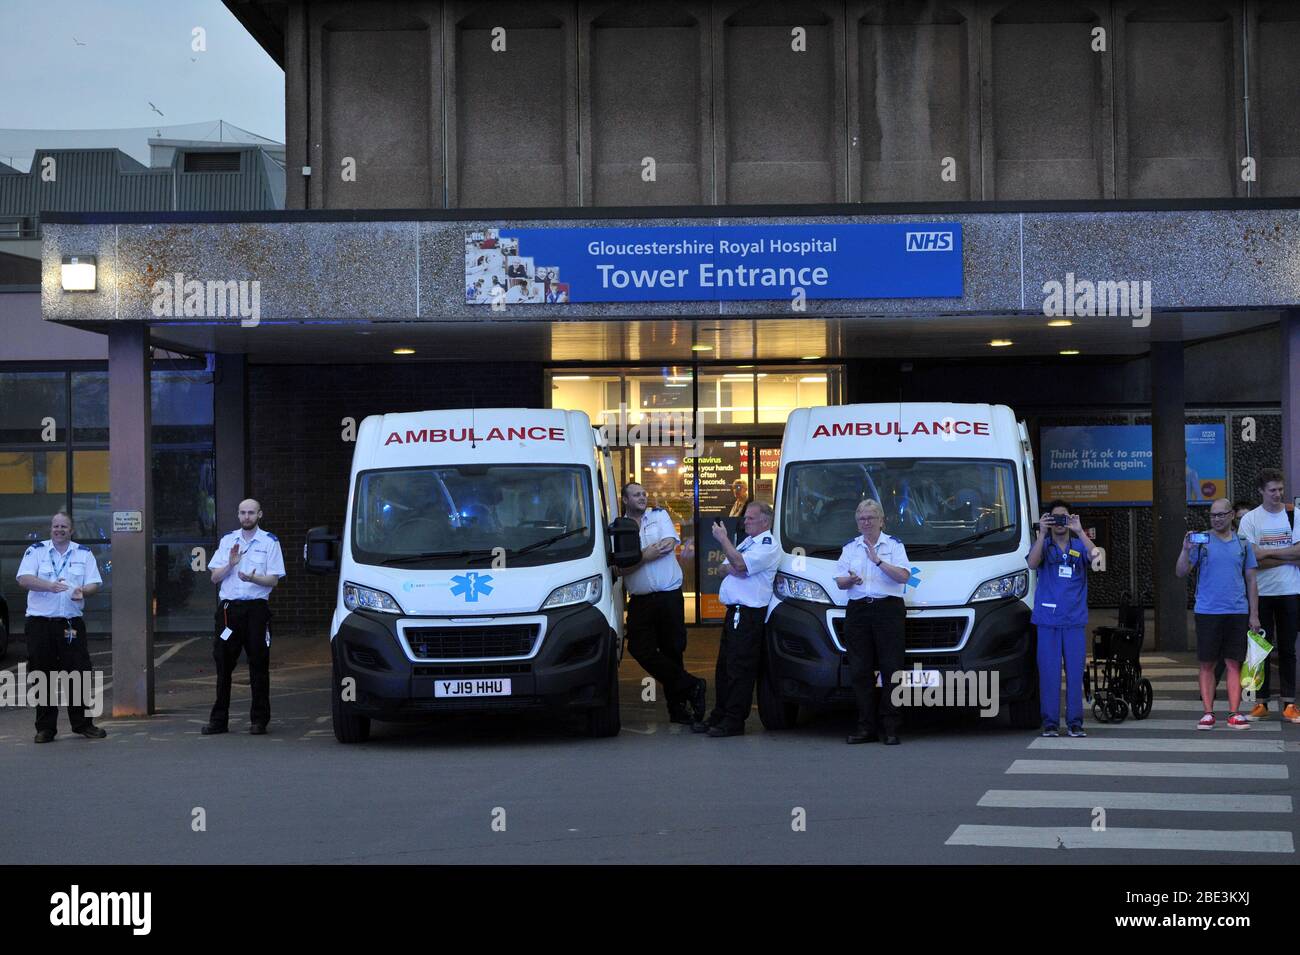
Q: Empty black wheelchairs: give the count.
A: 1